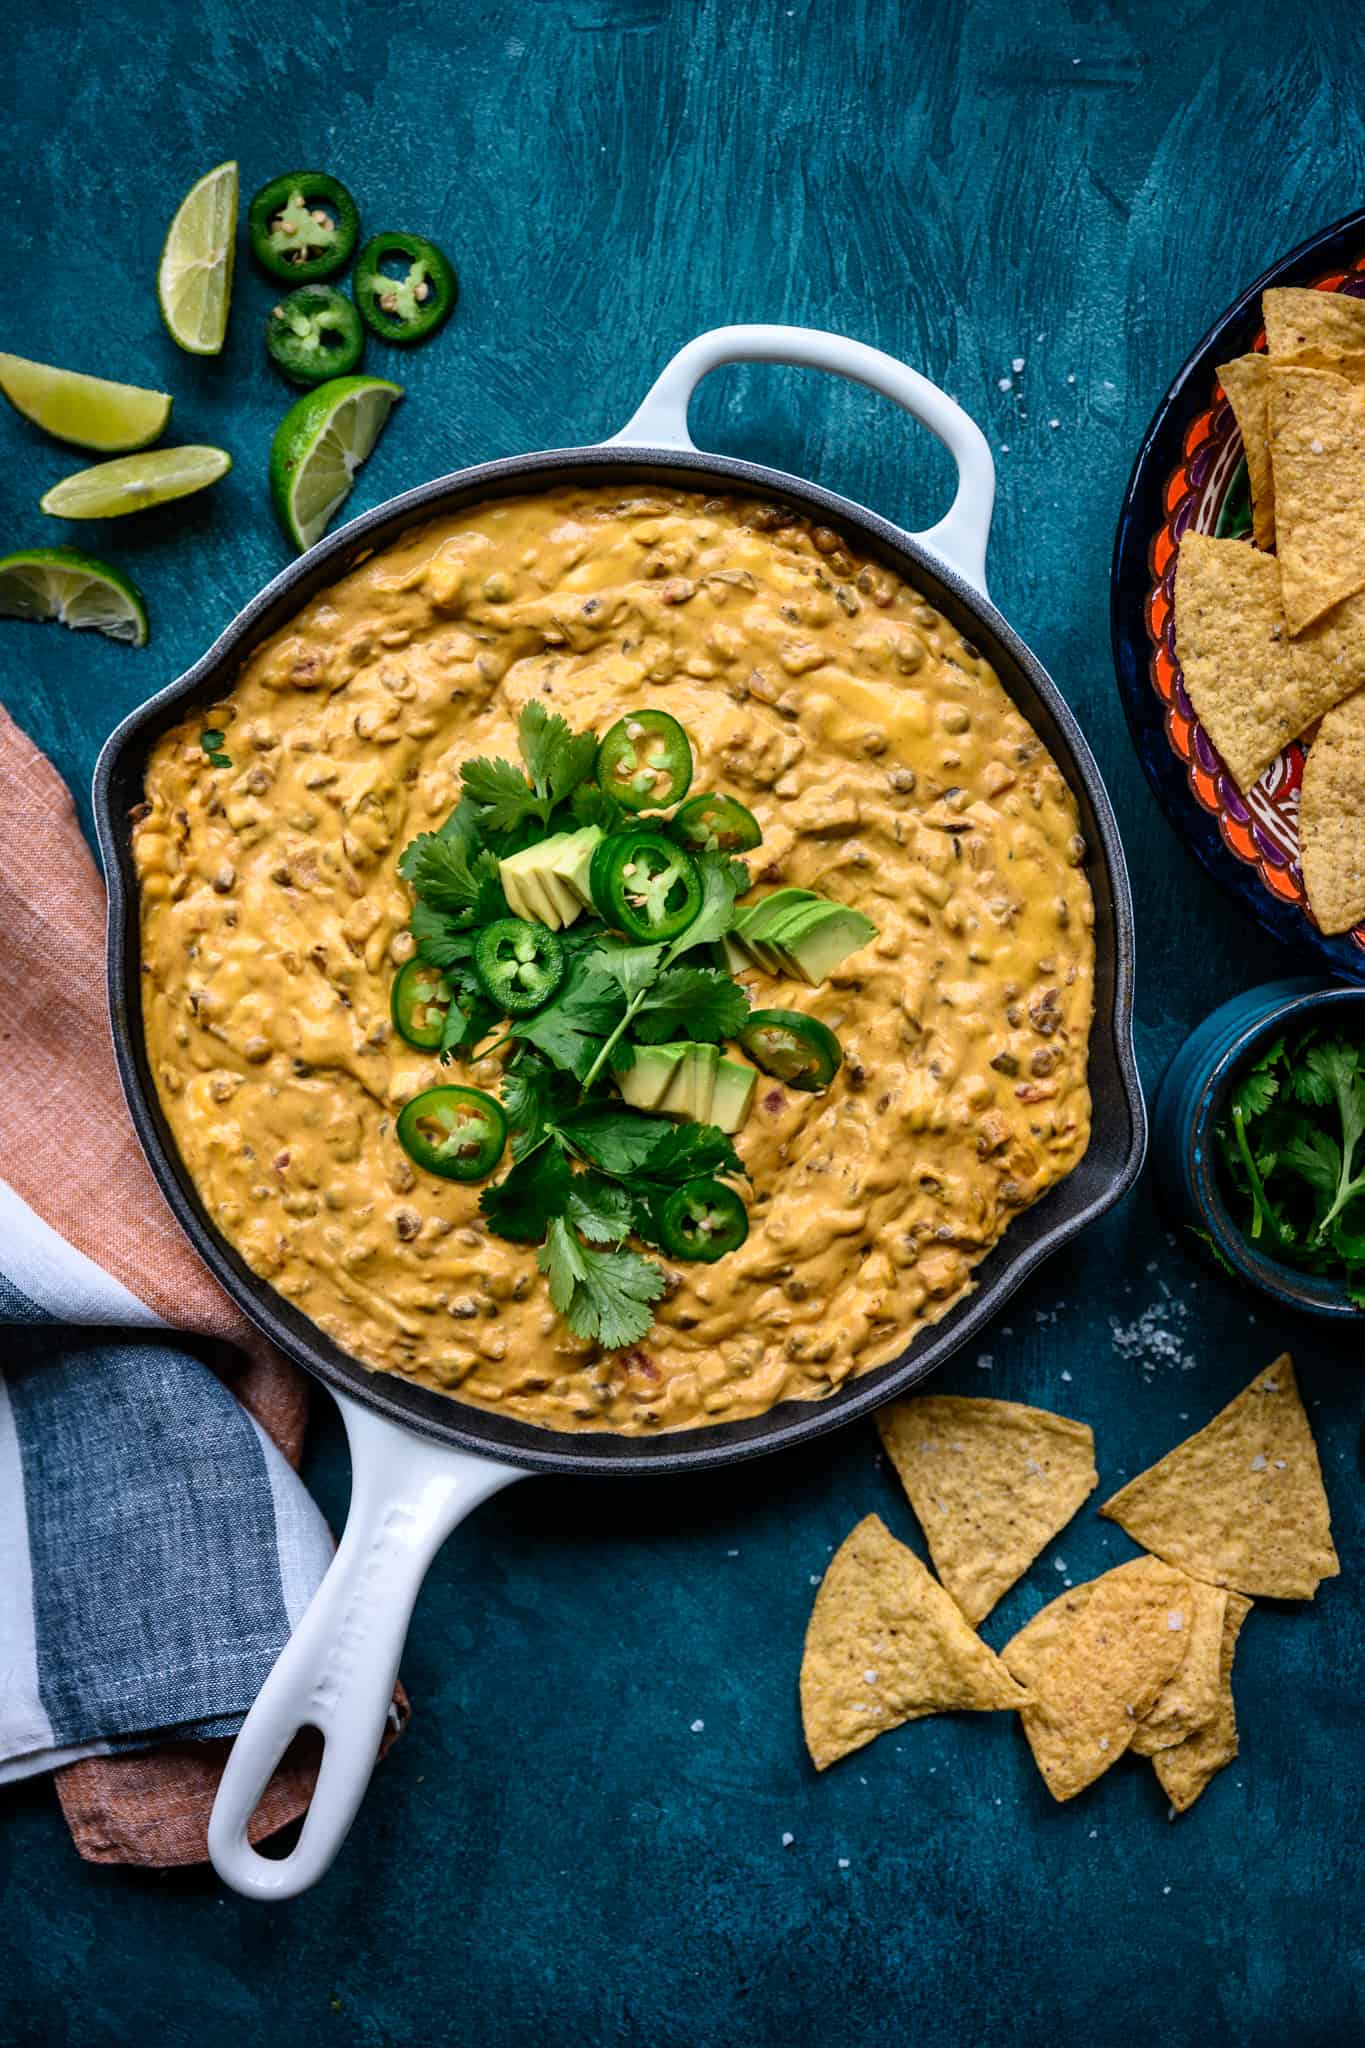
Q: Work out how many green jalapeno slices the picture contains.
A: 11